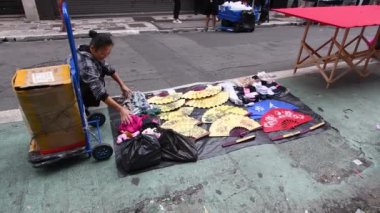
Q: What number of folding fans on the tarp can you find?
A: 14